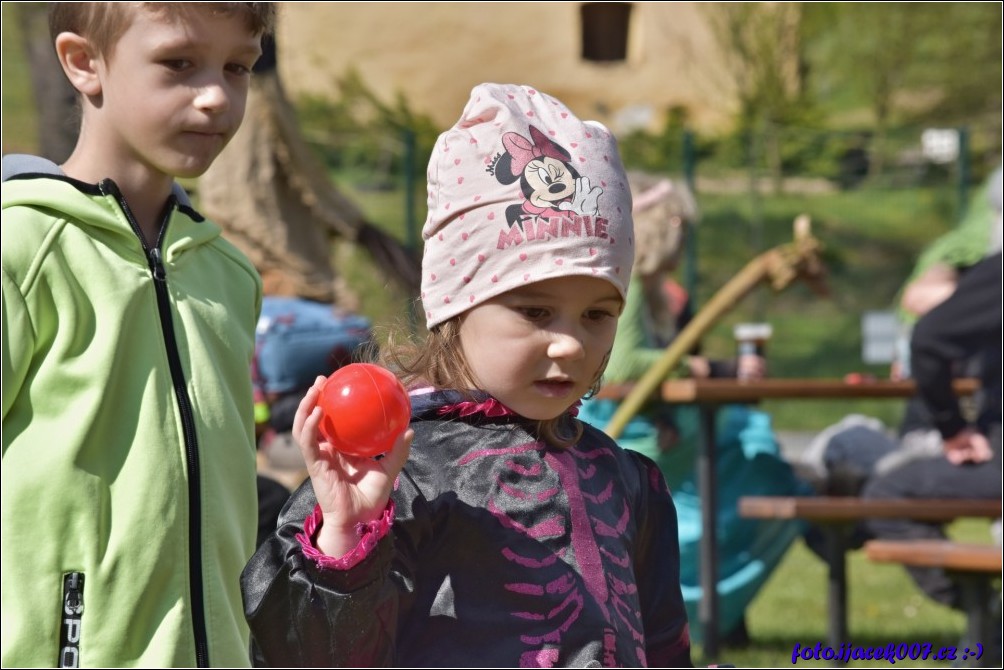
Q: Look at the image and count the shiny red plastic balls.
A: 1